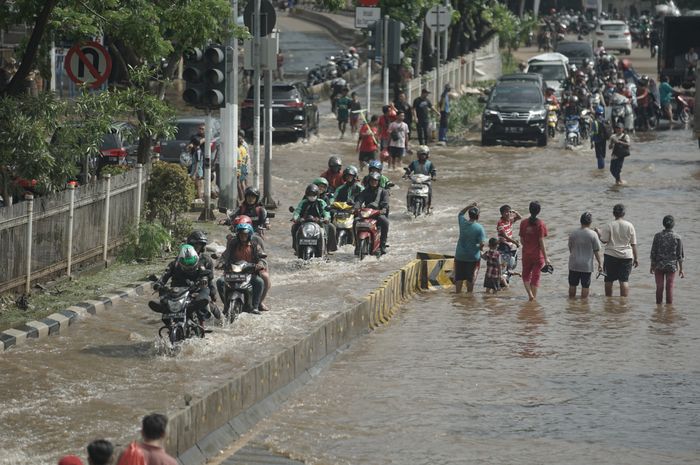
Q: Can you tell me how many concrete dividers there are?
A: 1